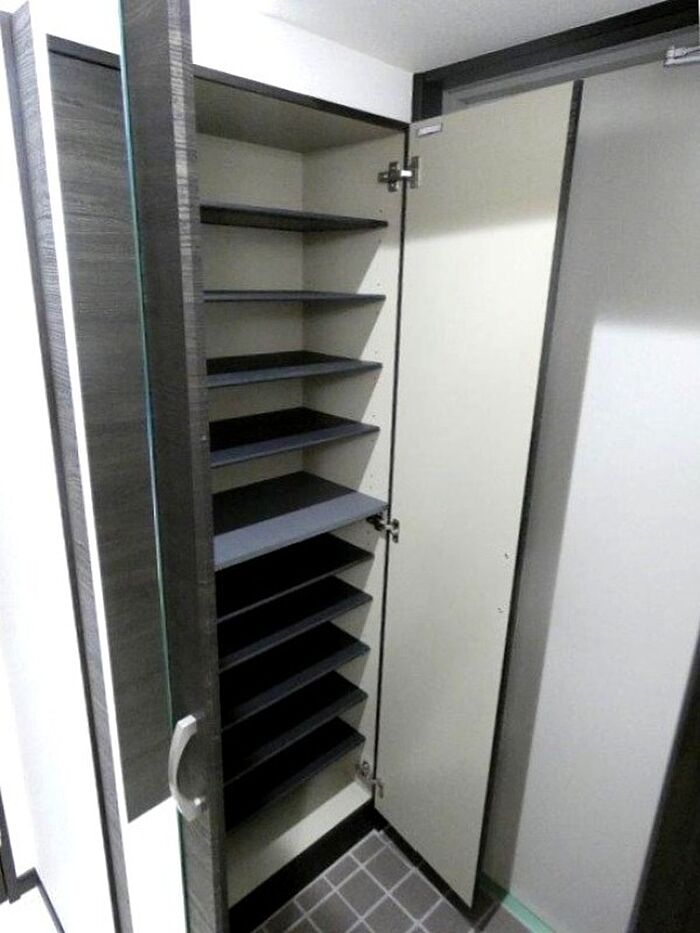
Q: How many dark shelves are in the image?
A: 10